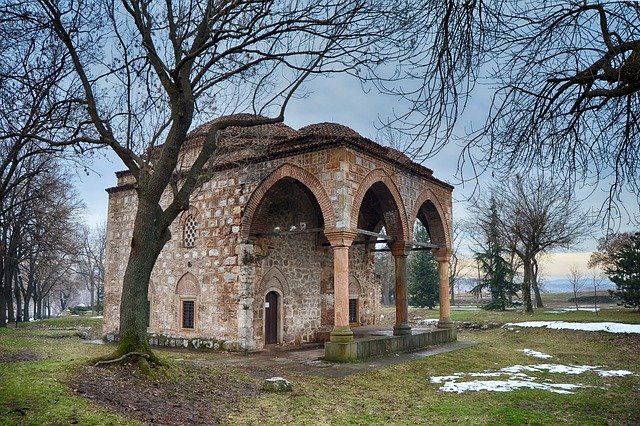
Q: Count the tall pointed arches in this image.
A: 3